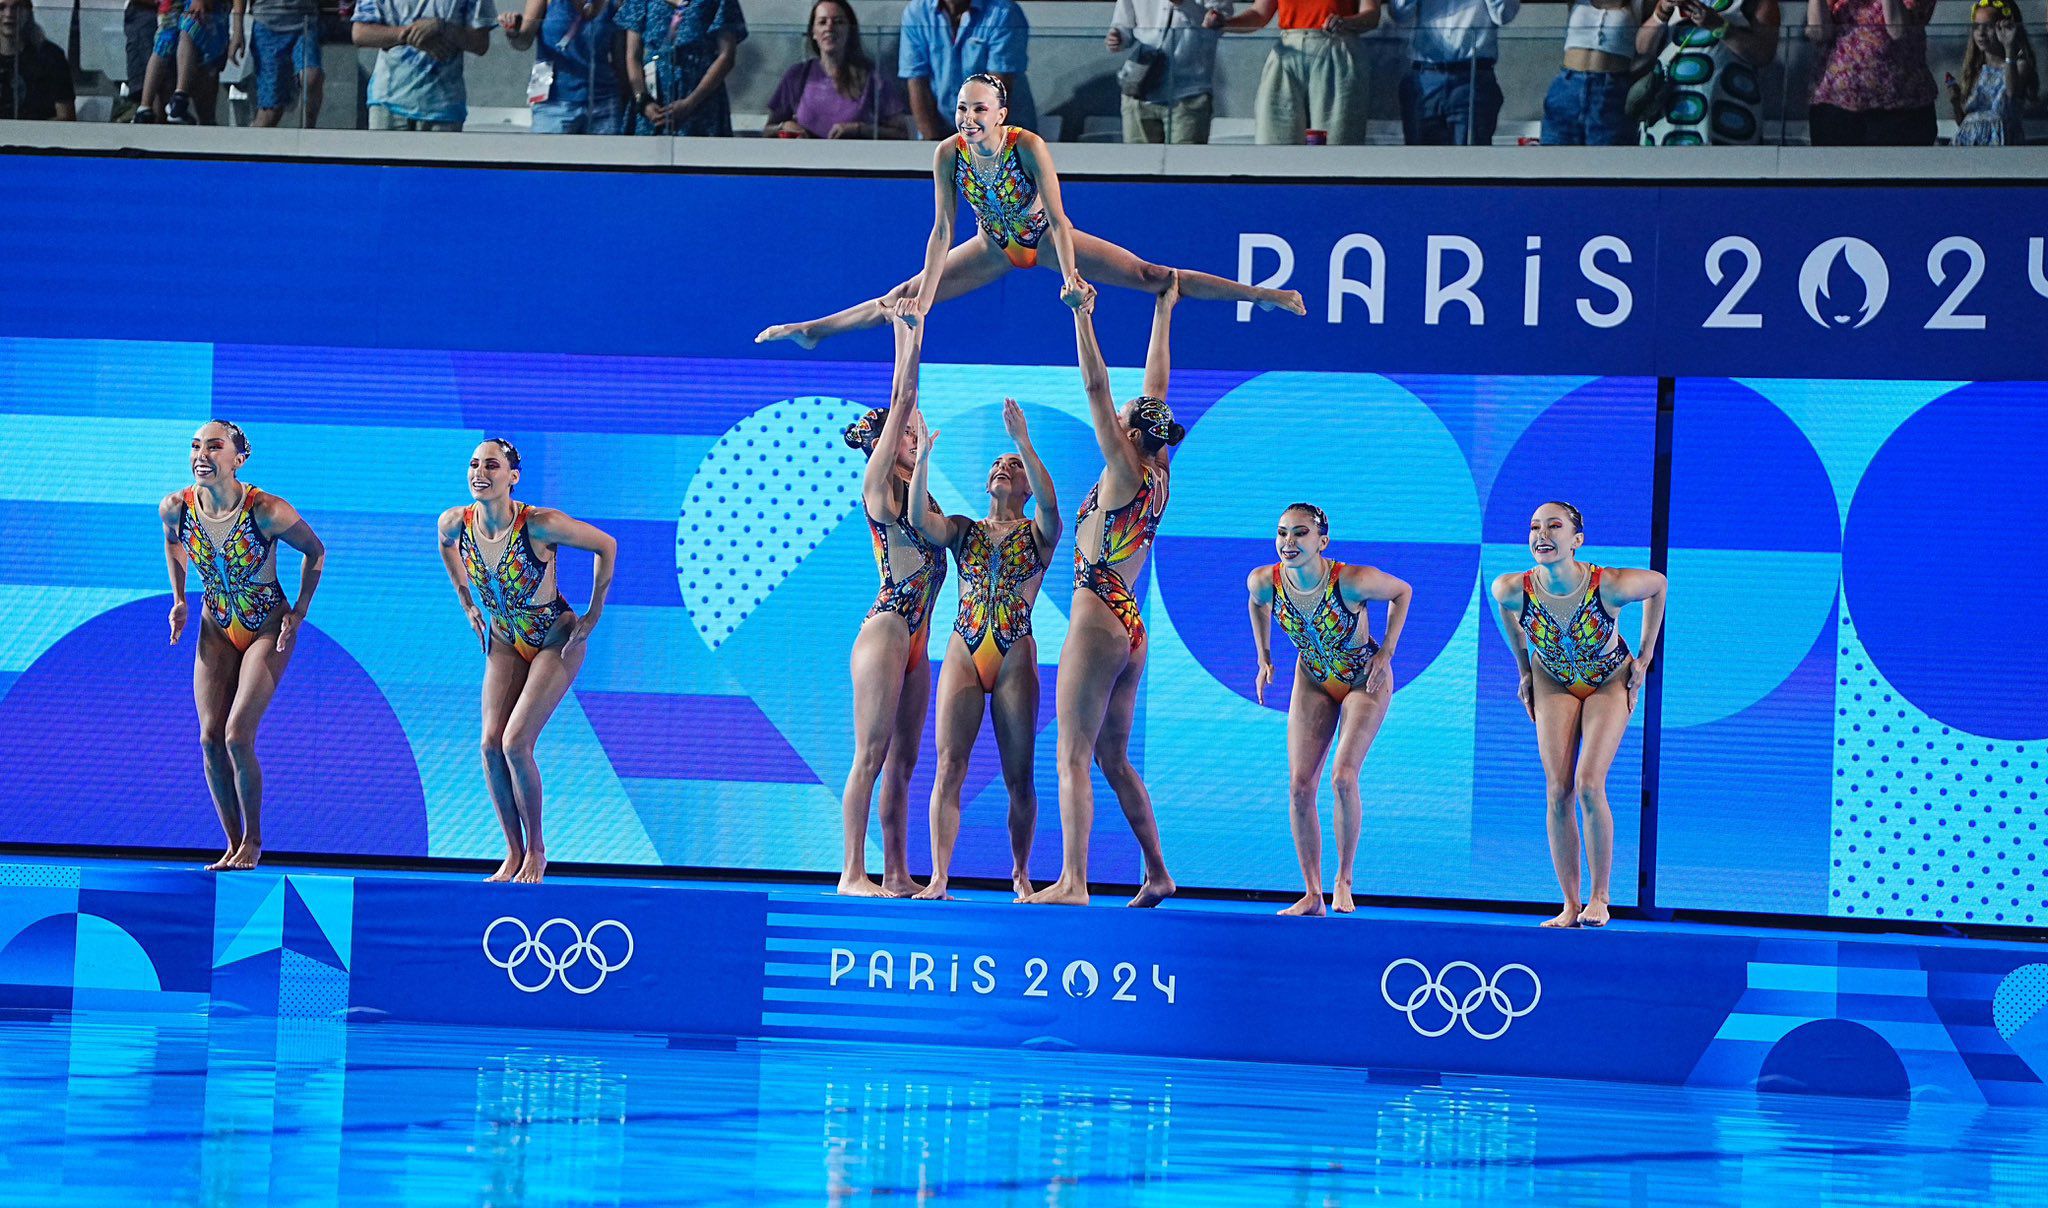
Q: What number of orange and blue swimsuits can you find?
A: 8